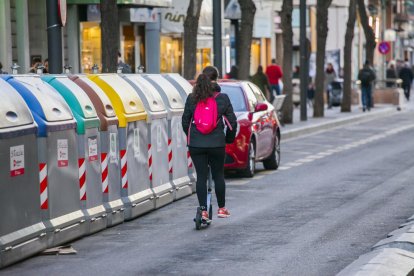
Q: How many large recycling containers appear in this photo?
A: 8